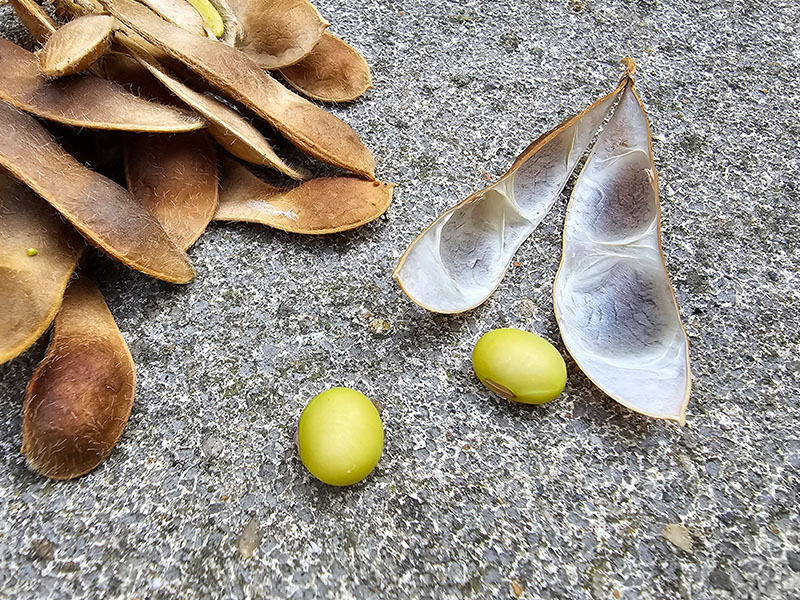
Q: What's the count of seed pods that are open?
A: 1